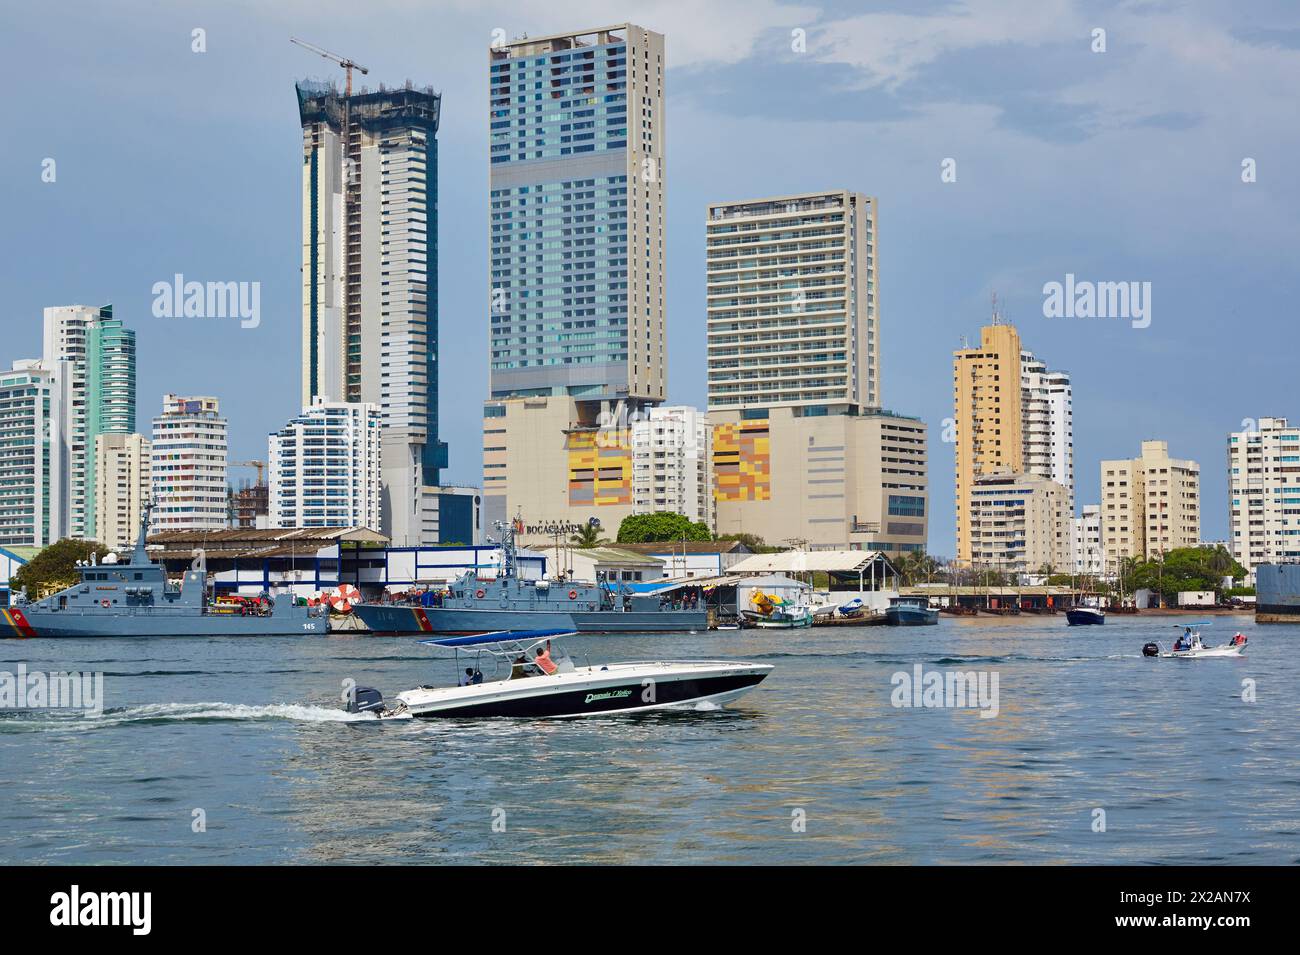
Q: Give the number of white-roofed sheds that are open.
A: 1